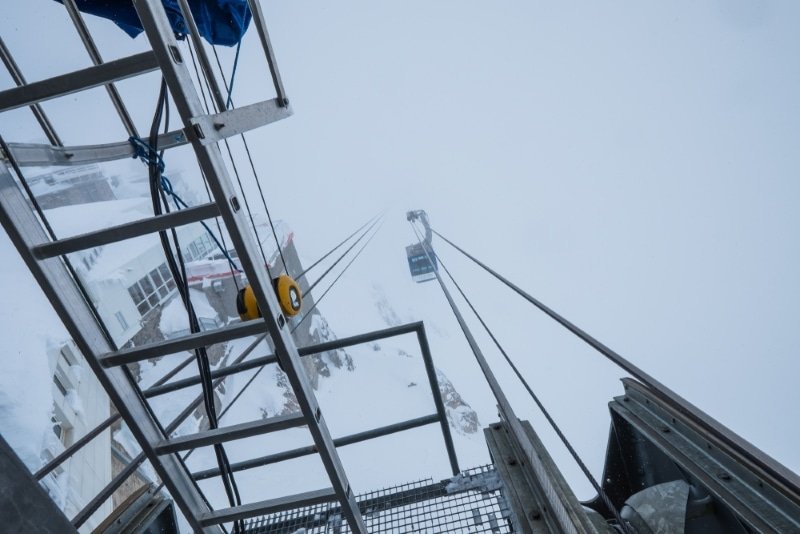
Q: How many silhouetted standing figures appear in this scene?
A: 0